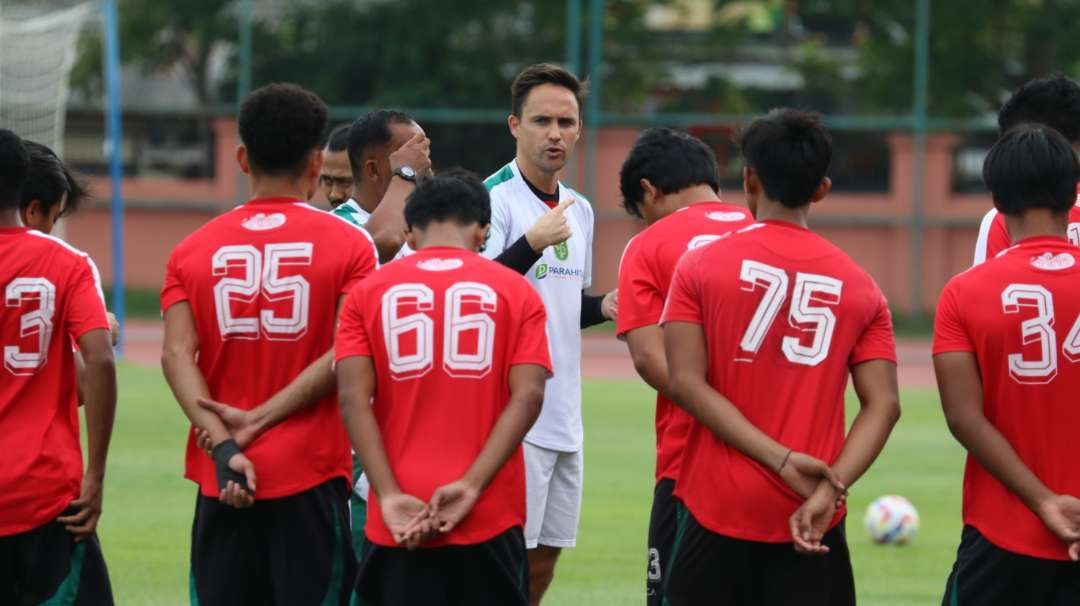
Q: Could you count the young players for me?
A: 8